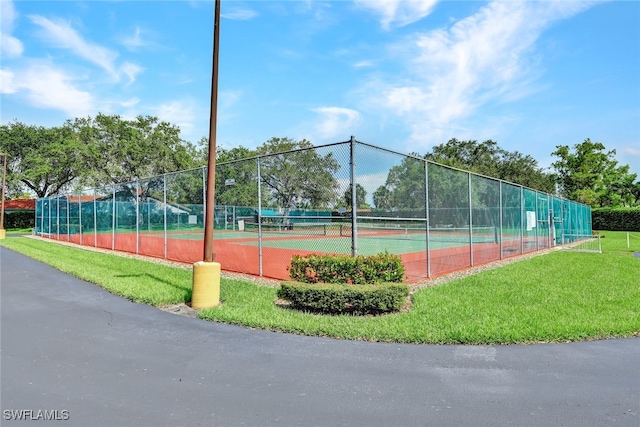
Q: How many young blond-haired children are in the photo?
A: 0